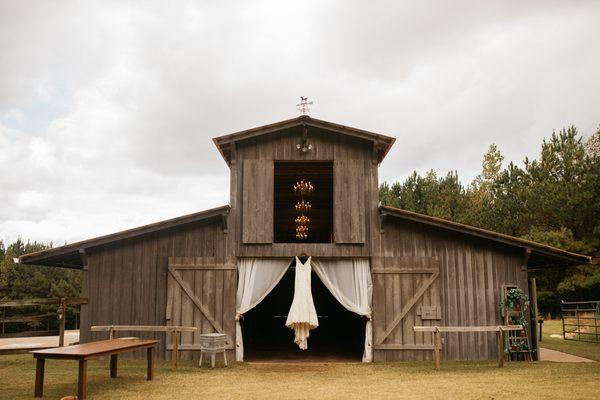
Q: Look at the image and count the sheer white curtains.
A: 2